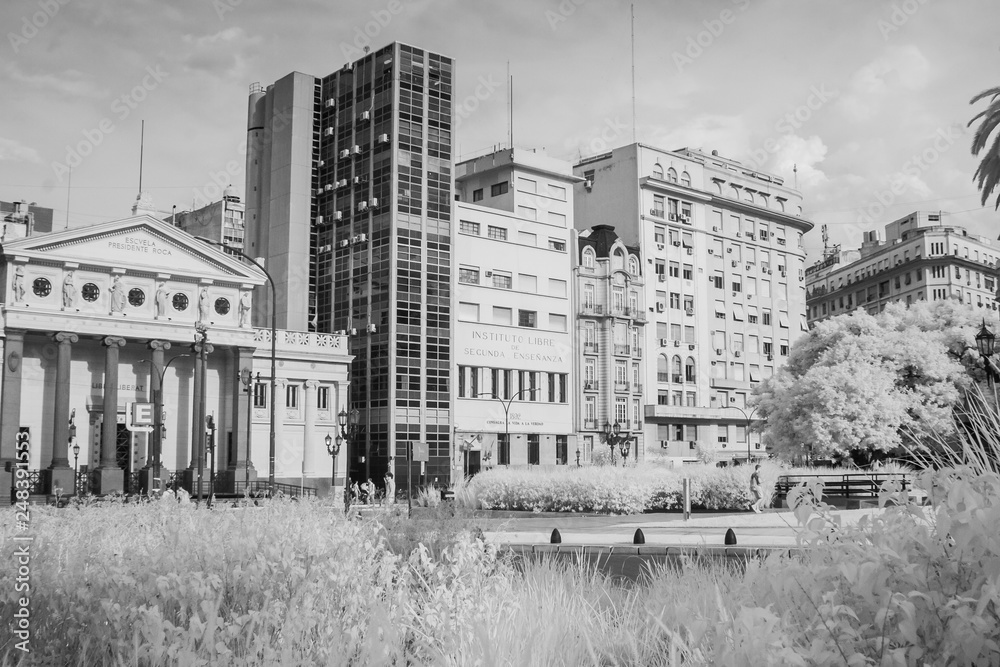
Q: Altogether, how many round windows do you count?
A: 5